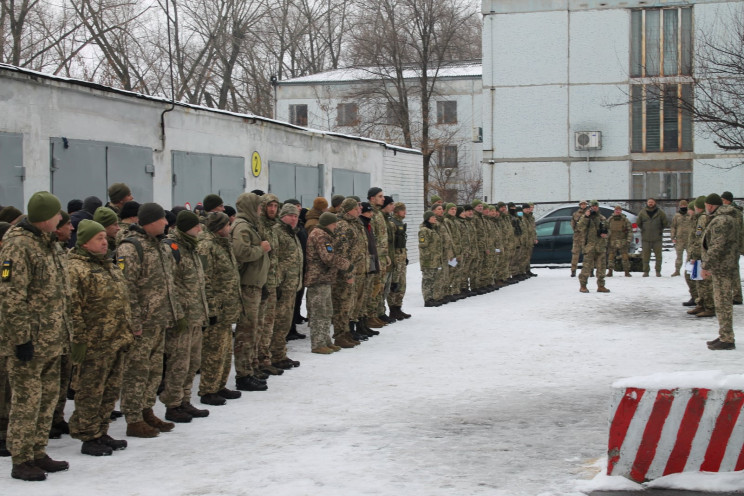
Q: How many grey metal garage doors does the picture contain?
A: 5